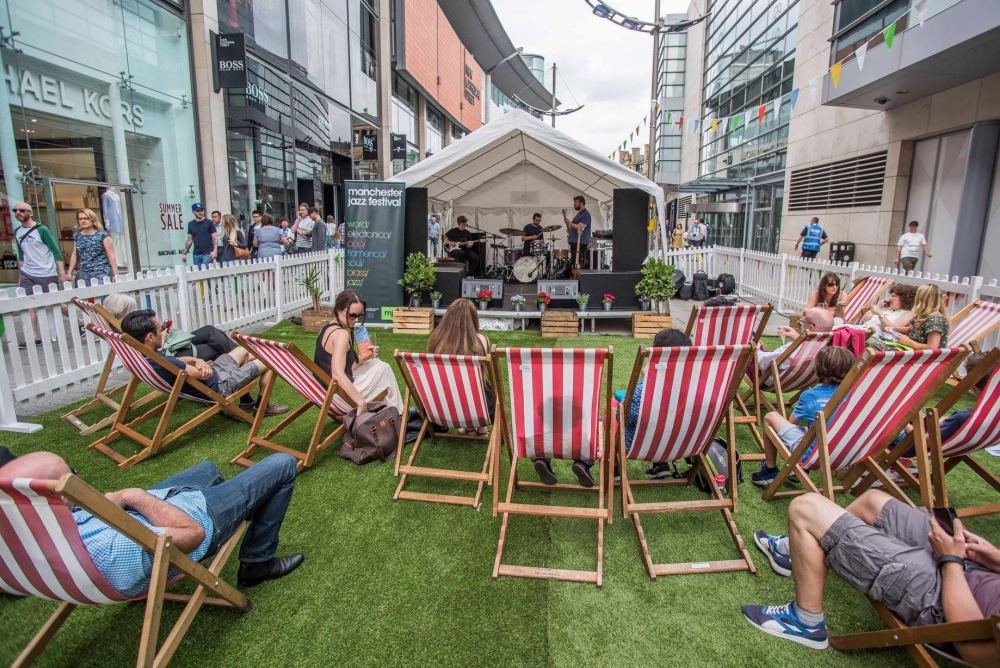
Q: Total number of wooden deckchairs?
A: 14